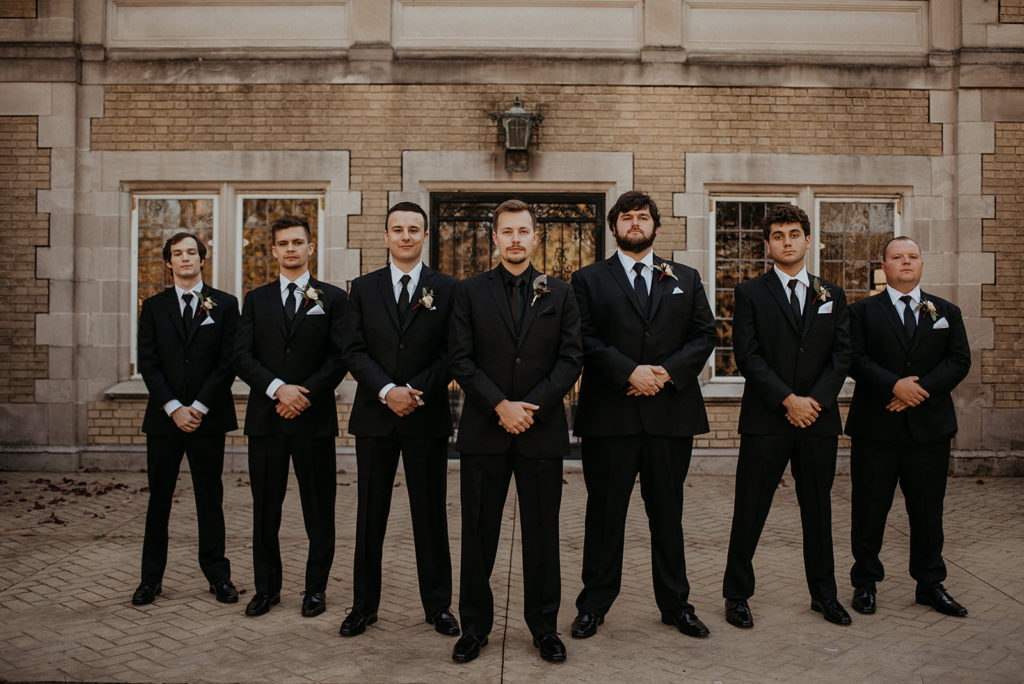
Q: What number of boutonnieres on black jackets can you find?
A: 7